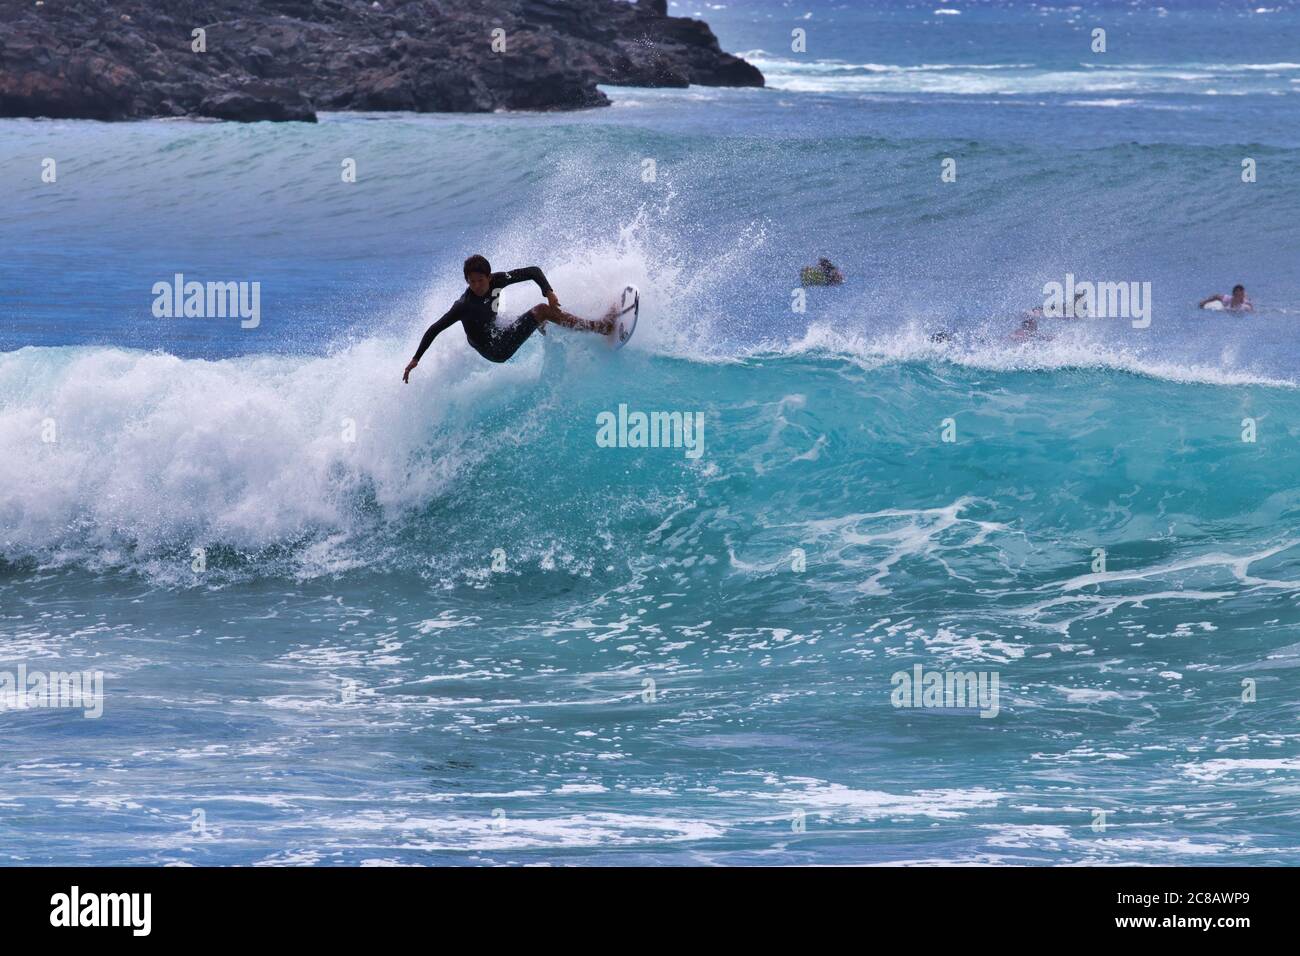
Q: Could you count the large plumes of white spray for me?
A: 1